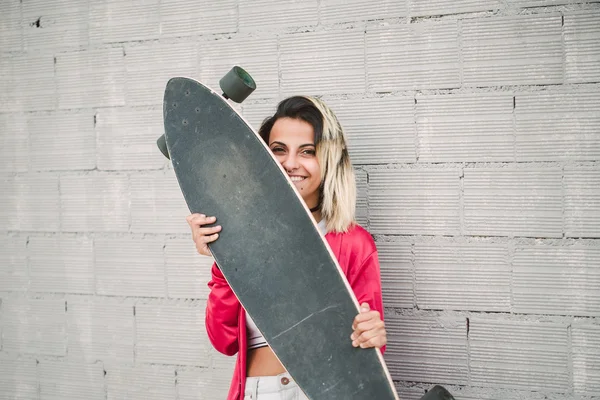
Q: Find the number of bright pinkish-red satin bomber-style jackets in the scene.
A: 1